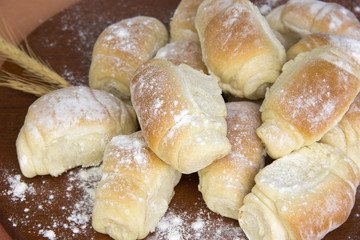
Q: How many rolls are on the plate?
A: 13